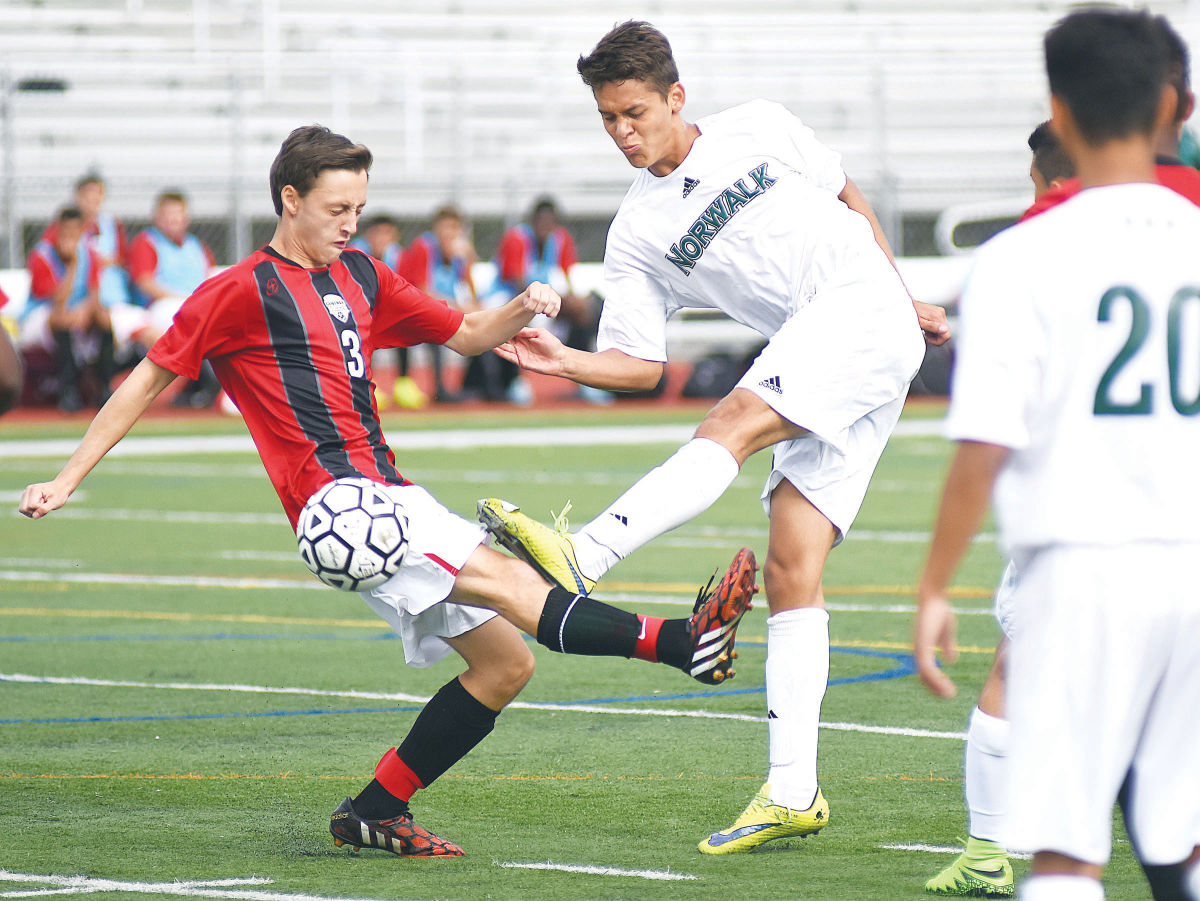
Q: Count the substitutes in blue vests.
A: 6